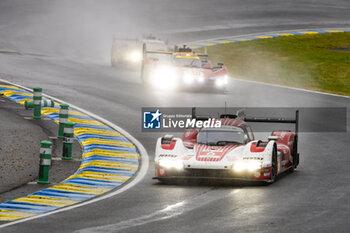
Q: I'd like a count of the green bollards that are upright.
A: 4